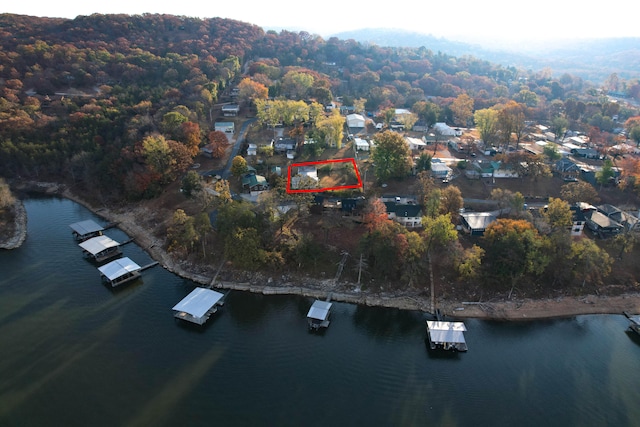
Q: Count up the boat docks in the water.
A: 7